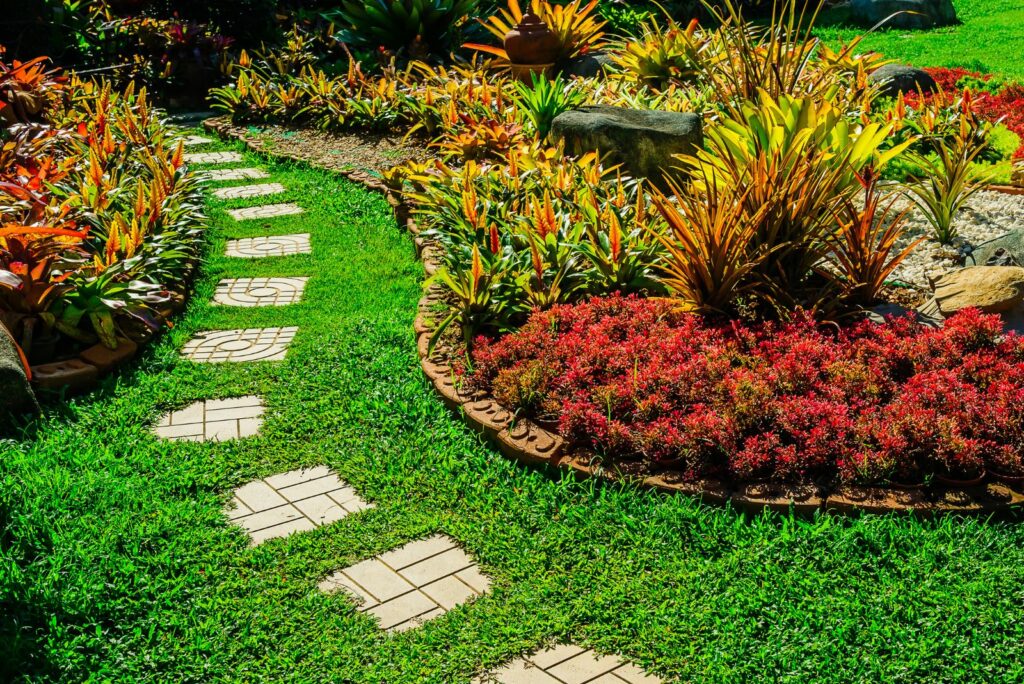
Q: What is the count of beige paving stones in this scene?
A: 12